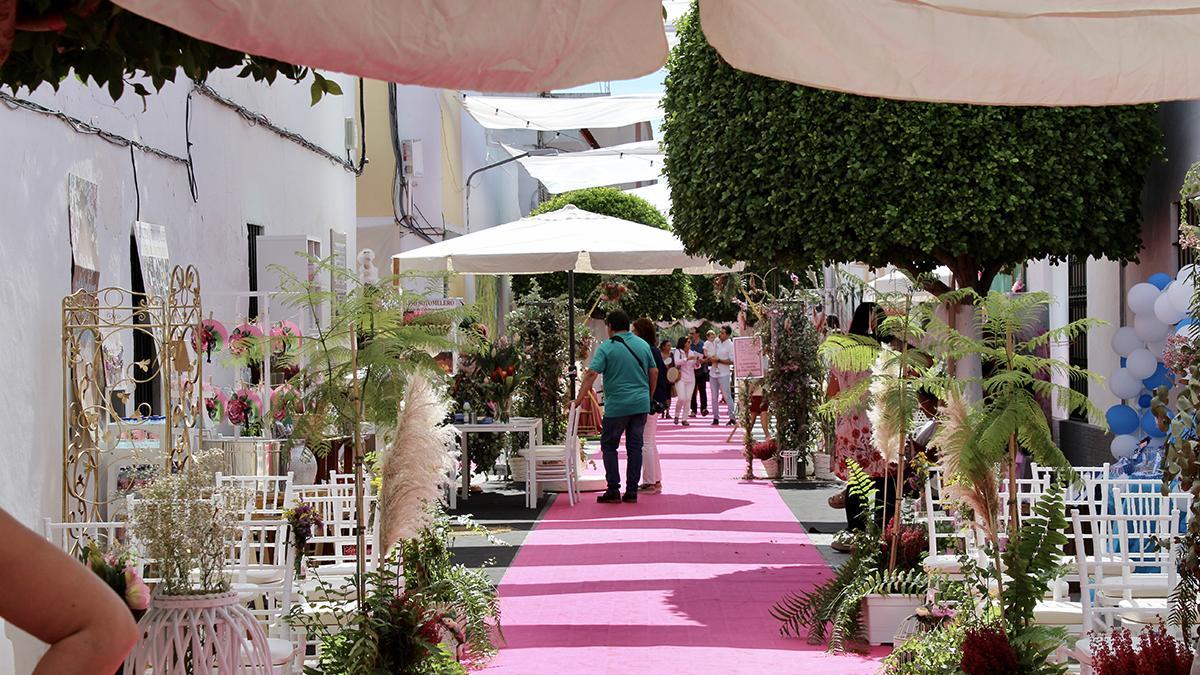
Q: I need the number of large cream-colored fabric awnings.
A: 2